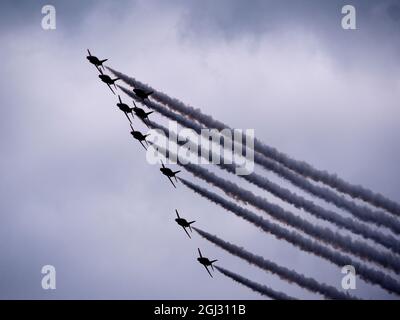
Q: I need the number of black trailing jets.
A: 9